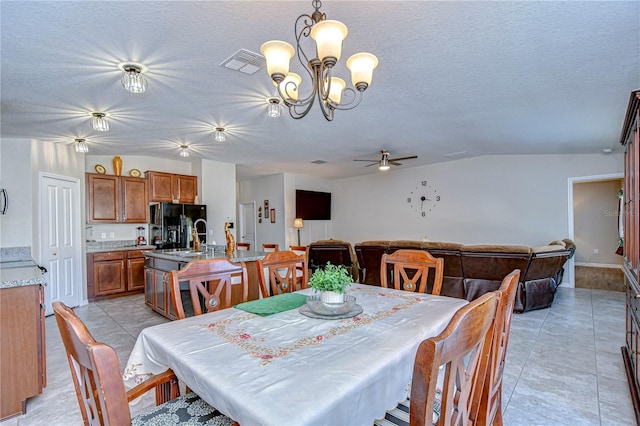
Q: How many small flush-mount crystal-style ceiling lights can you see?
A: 6